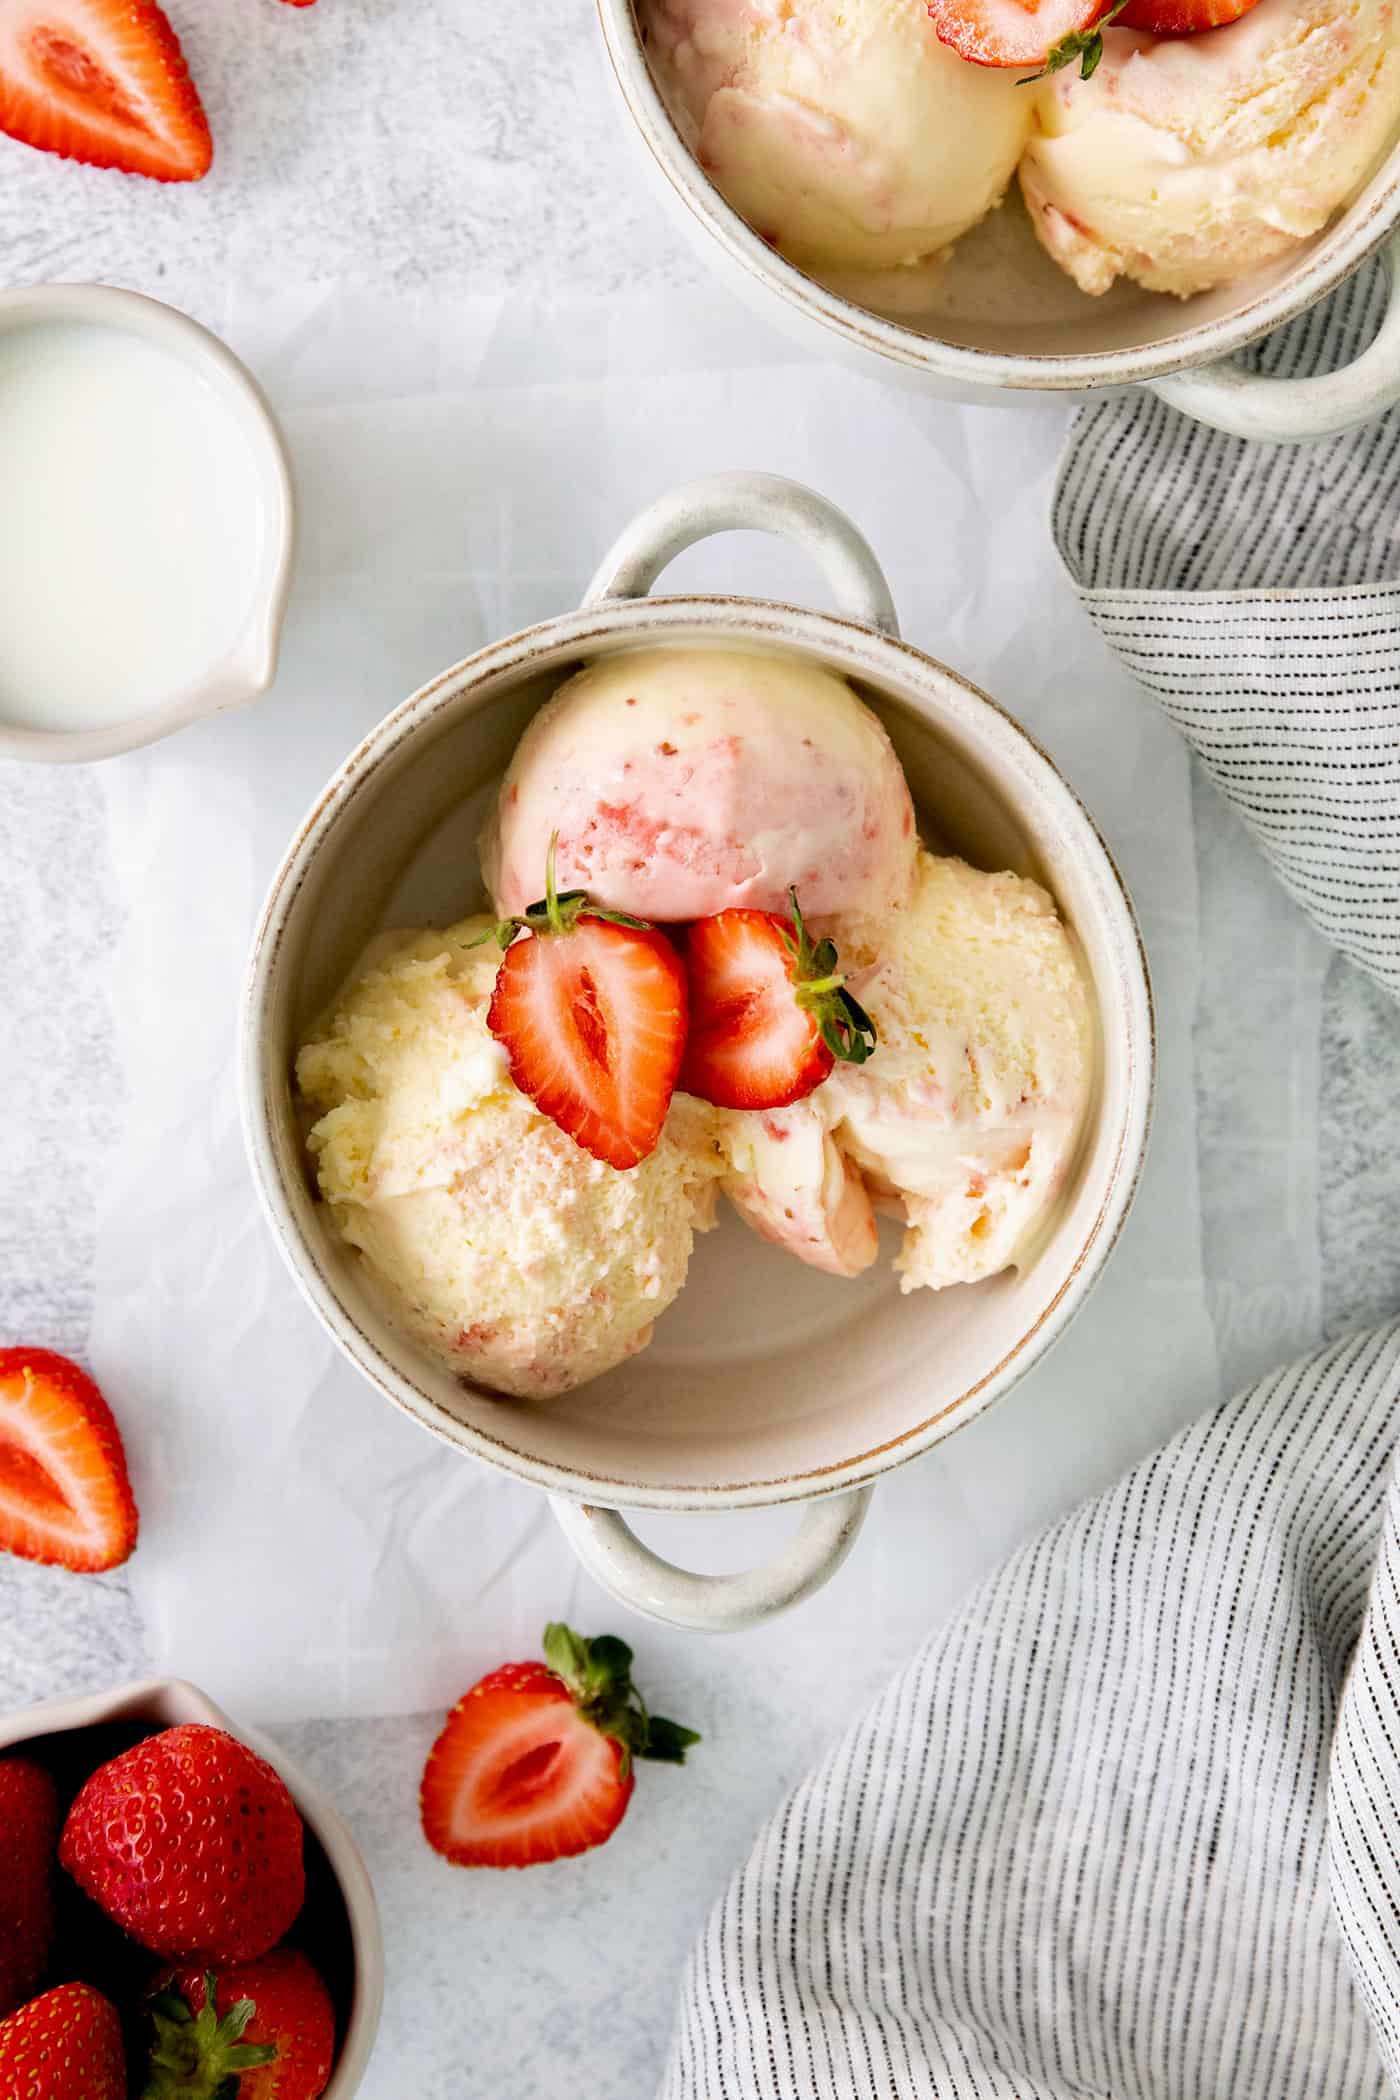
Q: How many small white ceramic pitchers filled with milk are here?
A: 1